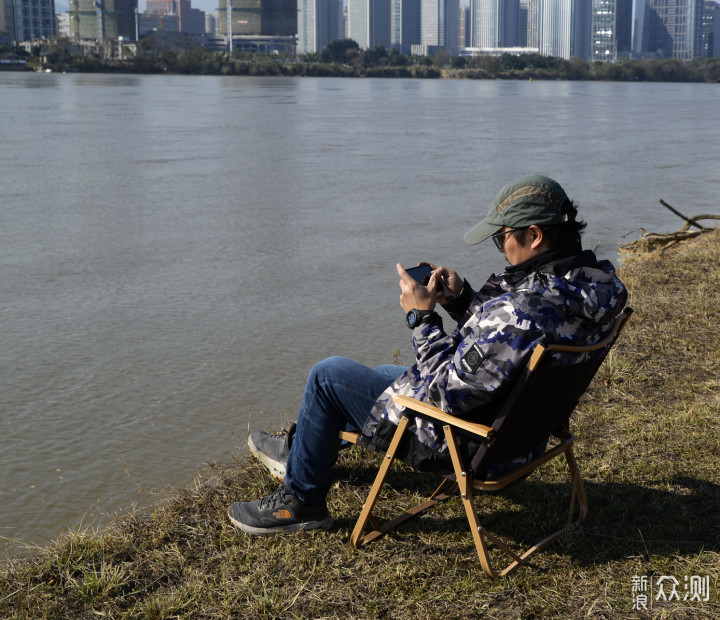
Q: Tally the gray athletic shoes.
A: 2